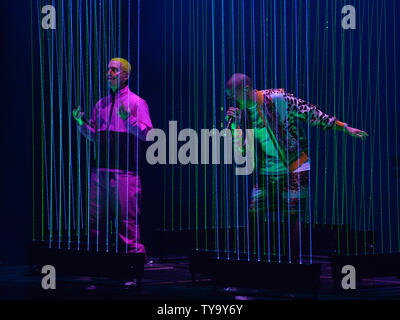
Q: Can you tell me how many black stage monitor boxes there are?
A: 3